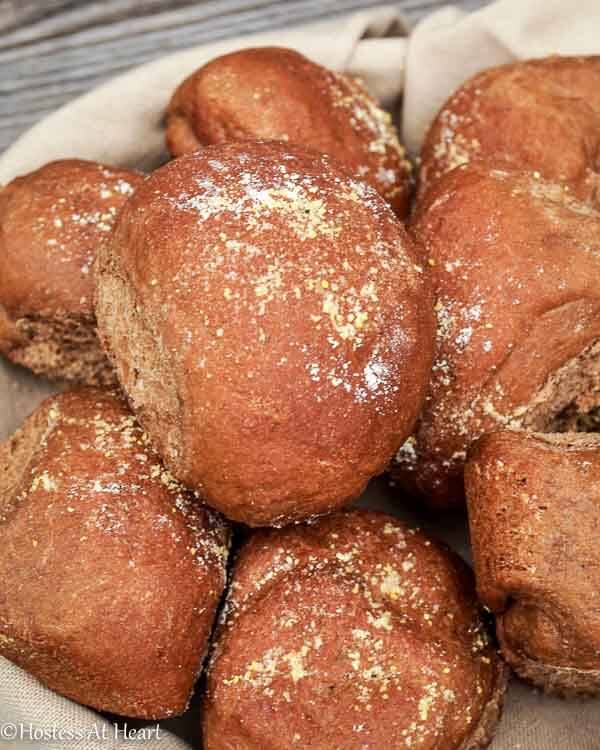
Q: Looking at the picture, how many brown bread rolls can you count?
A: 8